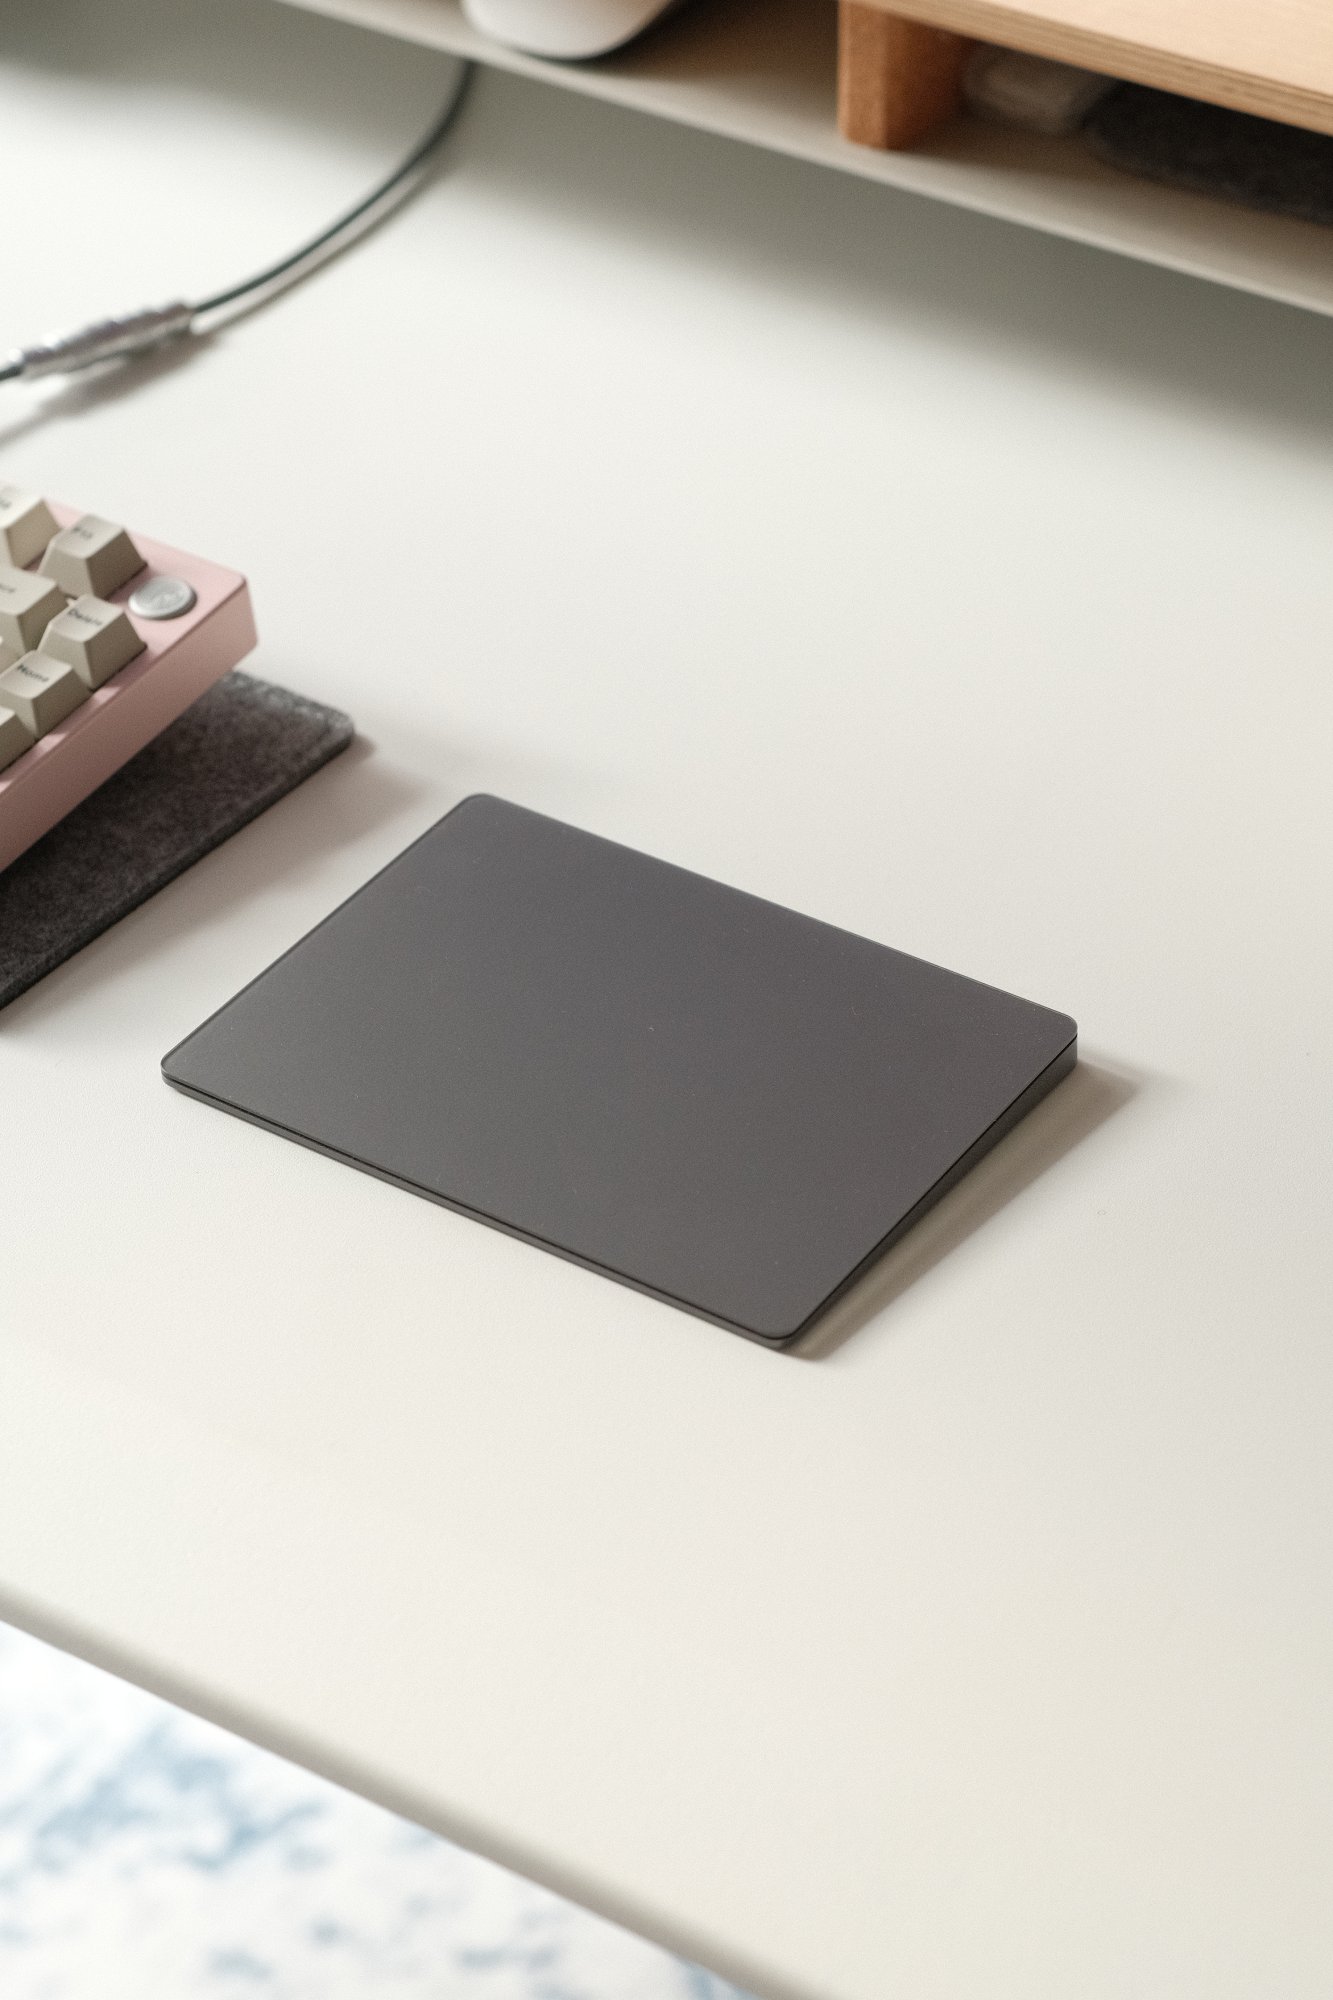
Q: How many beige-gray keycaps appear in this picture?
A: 6